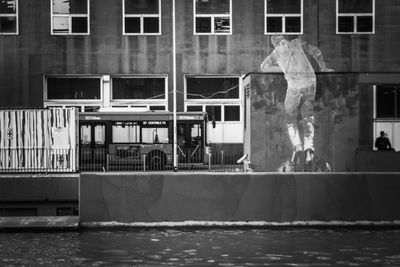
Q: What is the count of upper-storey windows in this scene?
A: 6